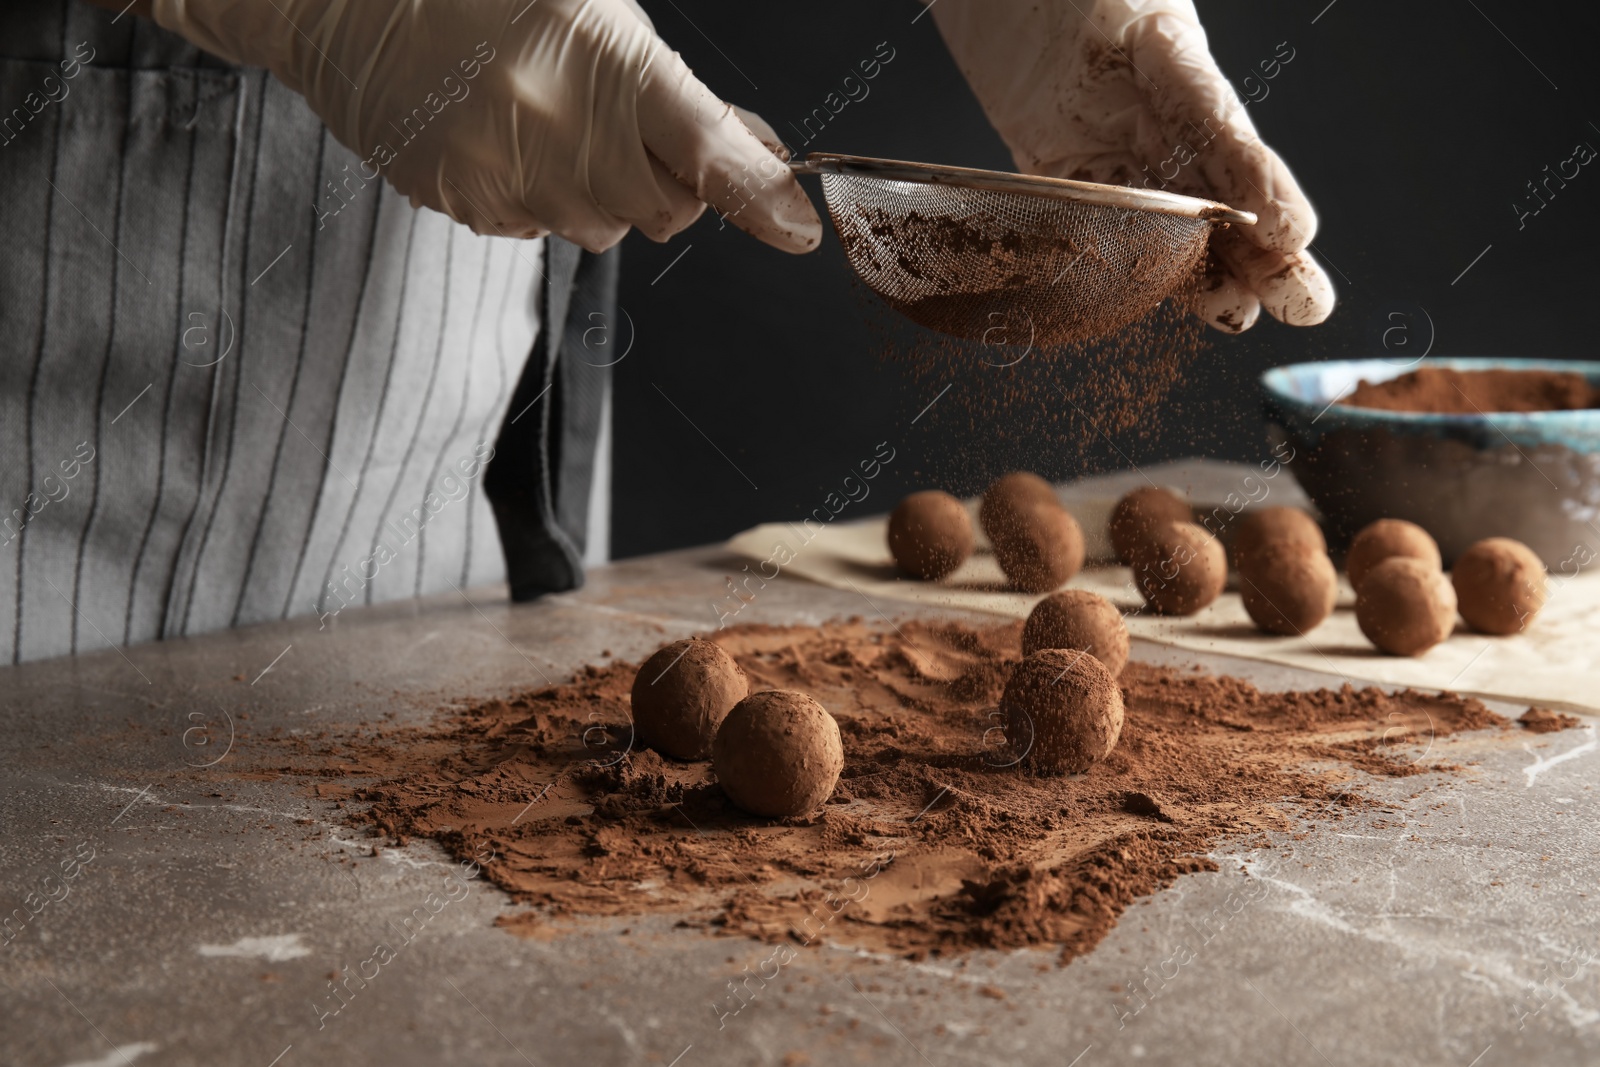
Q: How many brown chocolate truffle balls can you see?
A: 14